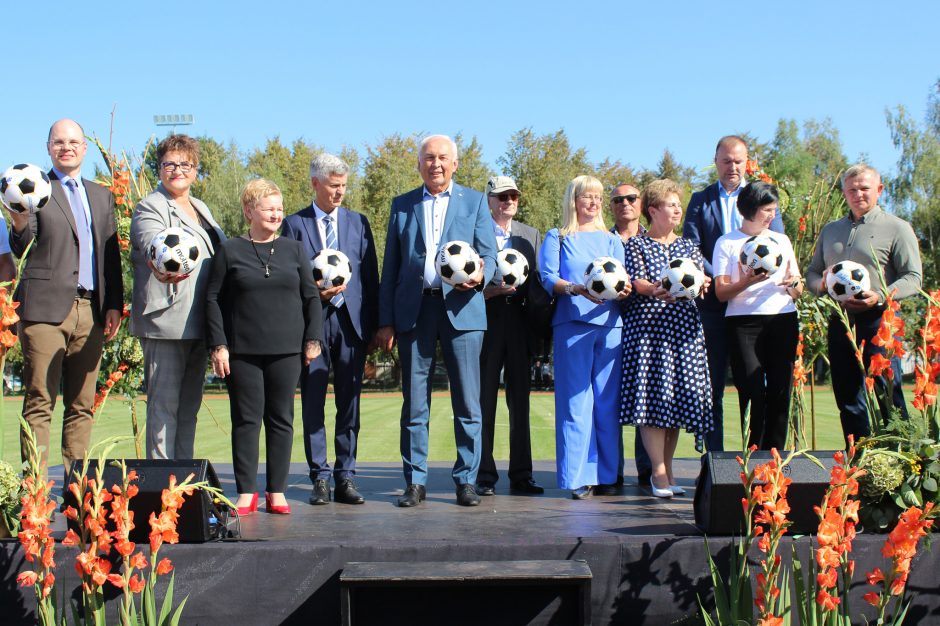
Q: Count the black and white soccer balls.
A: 9